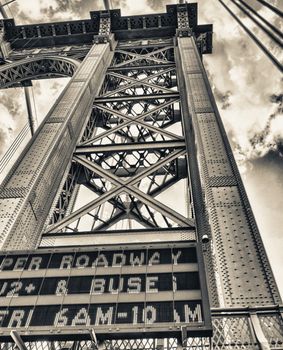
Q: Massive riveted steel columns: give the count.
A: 2